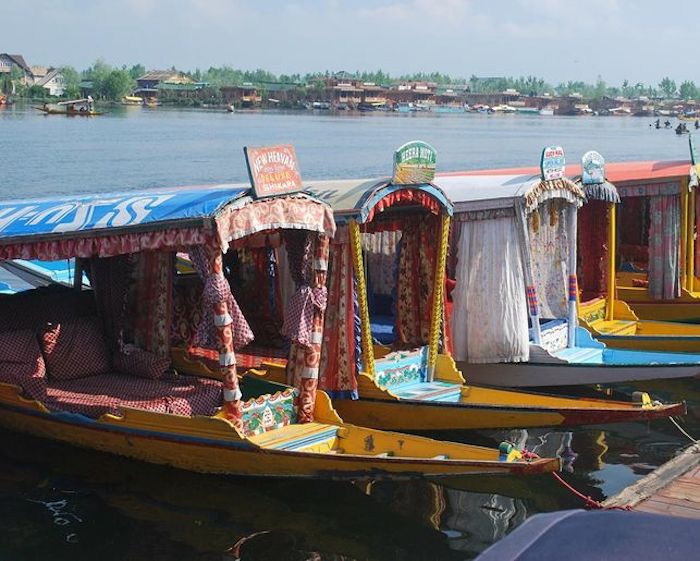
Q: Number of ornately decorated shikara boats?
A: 5